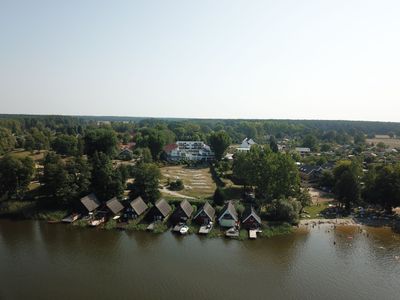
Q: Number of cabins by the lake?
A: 8